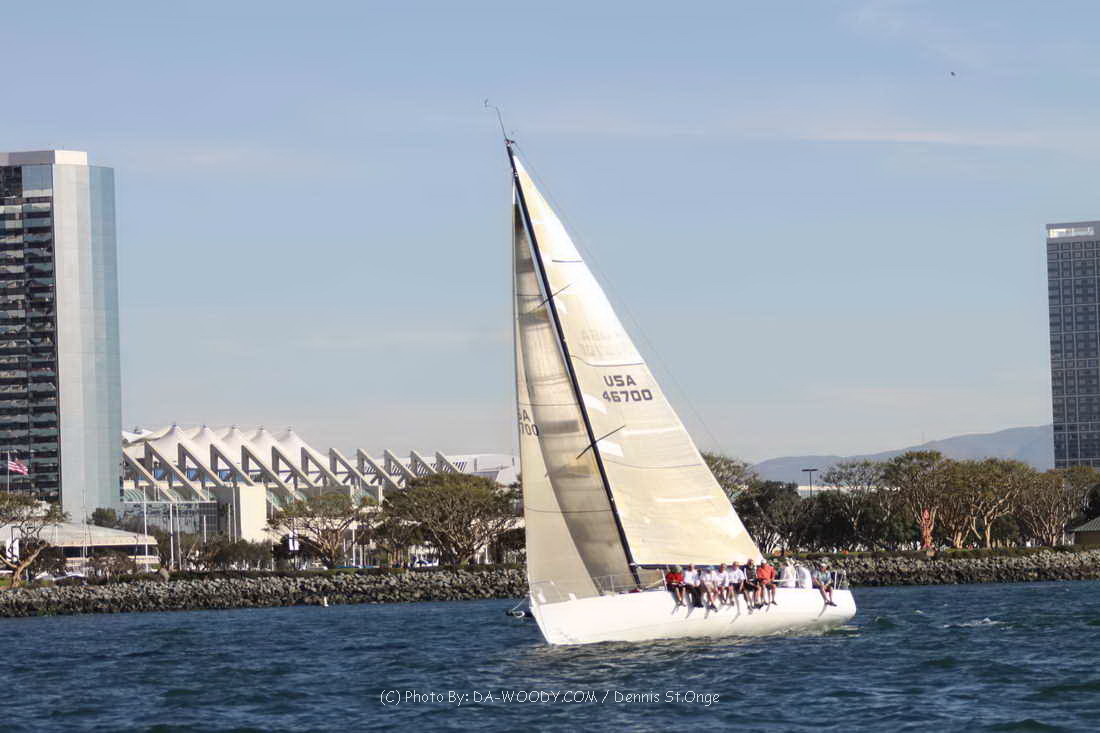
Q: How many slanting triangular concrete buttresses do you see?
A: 12